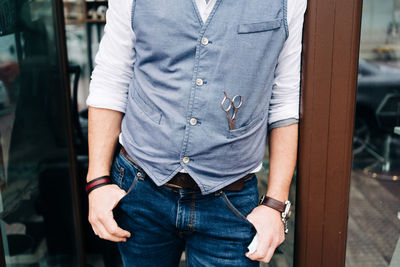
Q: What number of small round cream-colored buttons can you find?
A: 4